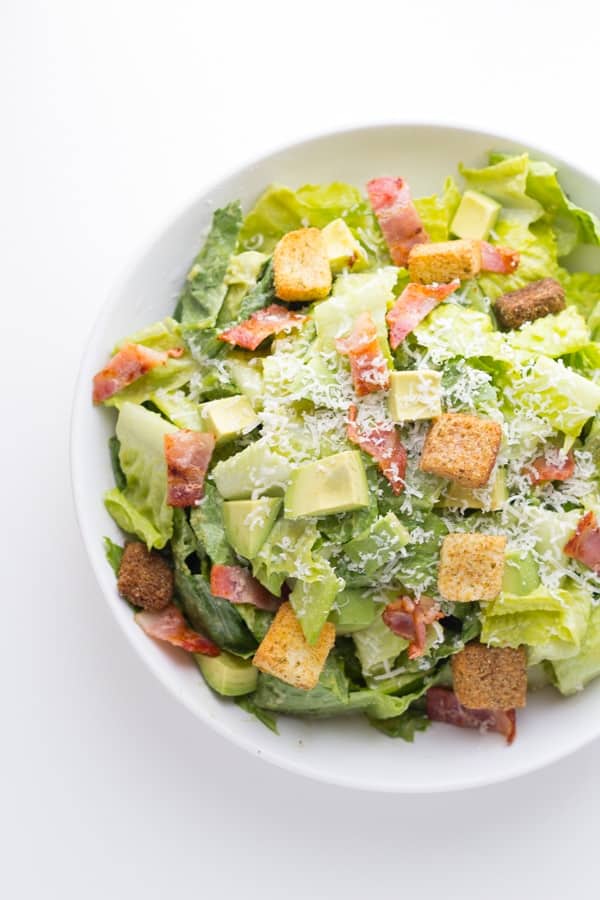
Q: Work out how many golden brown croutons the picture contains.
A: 5